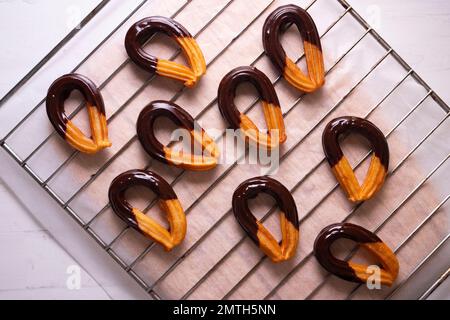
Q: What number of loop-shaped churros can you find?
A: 9